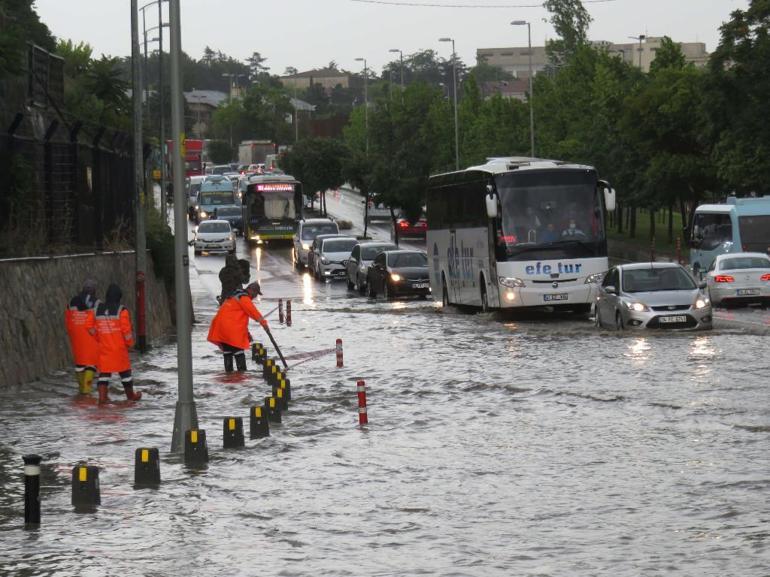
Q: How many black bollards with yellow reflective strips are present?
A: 13